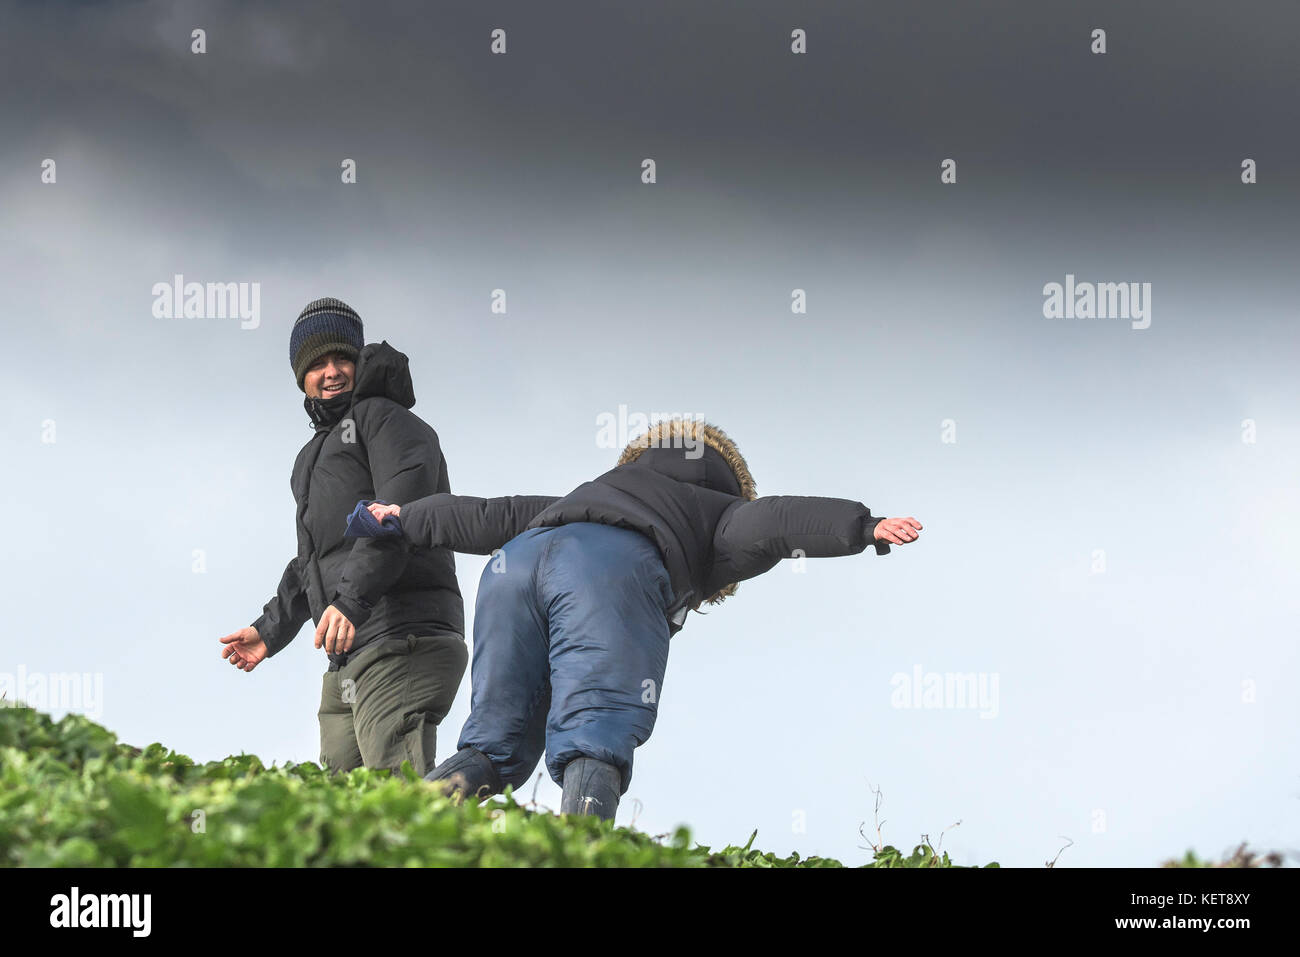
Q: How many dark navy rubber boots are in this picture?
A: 2